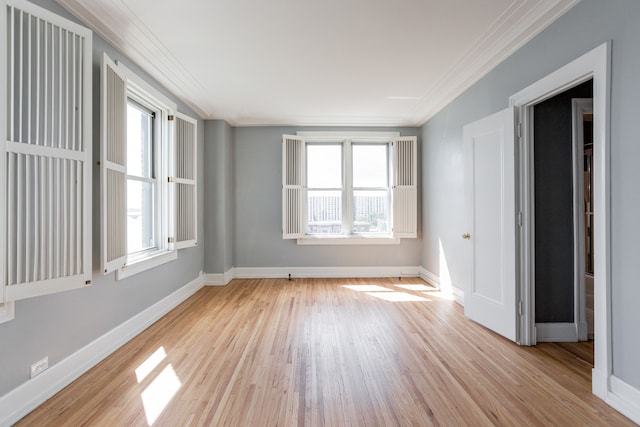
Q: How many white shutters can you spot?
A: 5